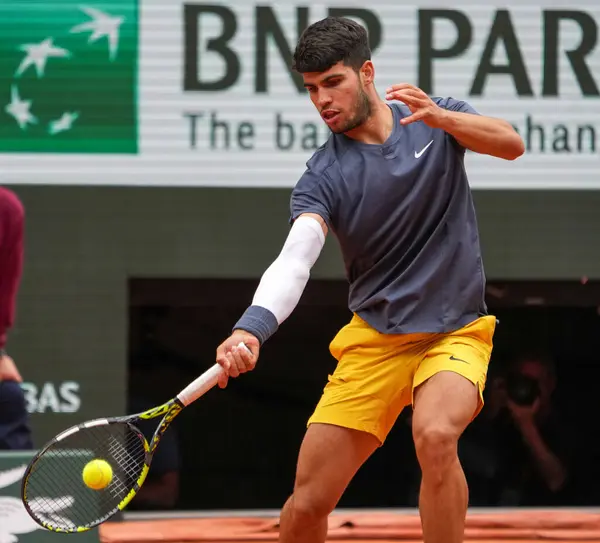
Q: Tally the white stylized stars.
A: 4